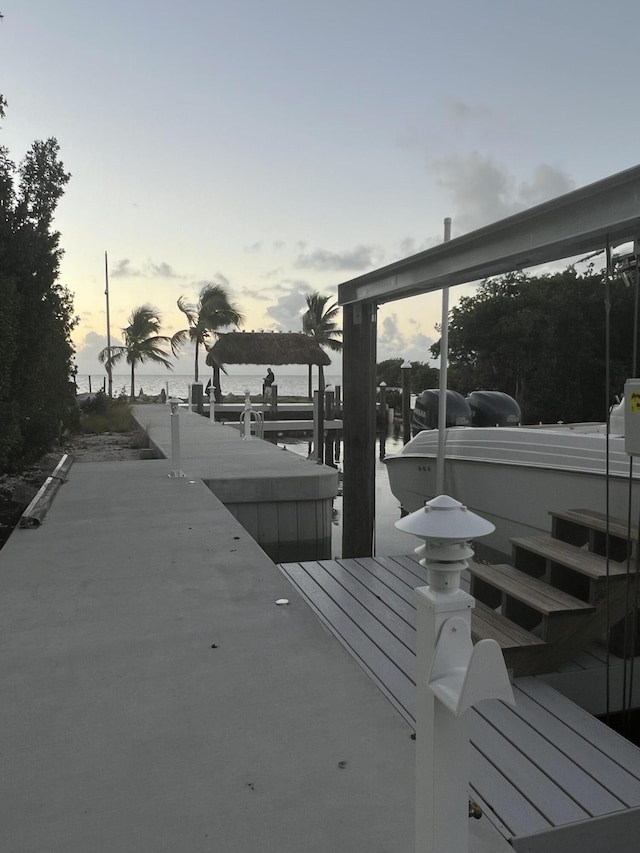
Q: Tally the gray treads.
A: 4